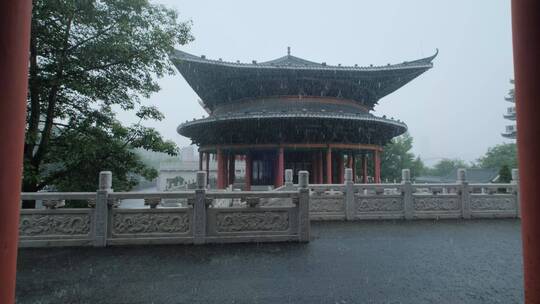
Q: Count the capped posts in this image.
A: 8